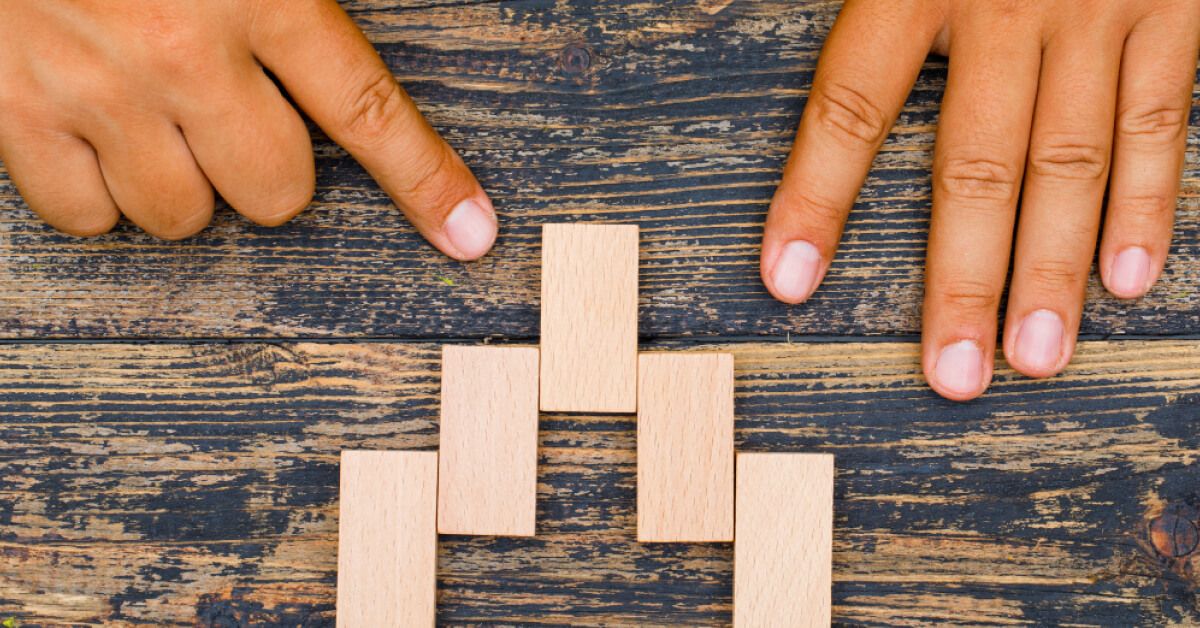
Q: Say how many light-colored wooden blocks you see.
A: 5